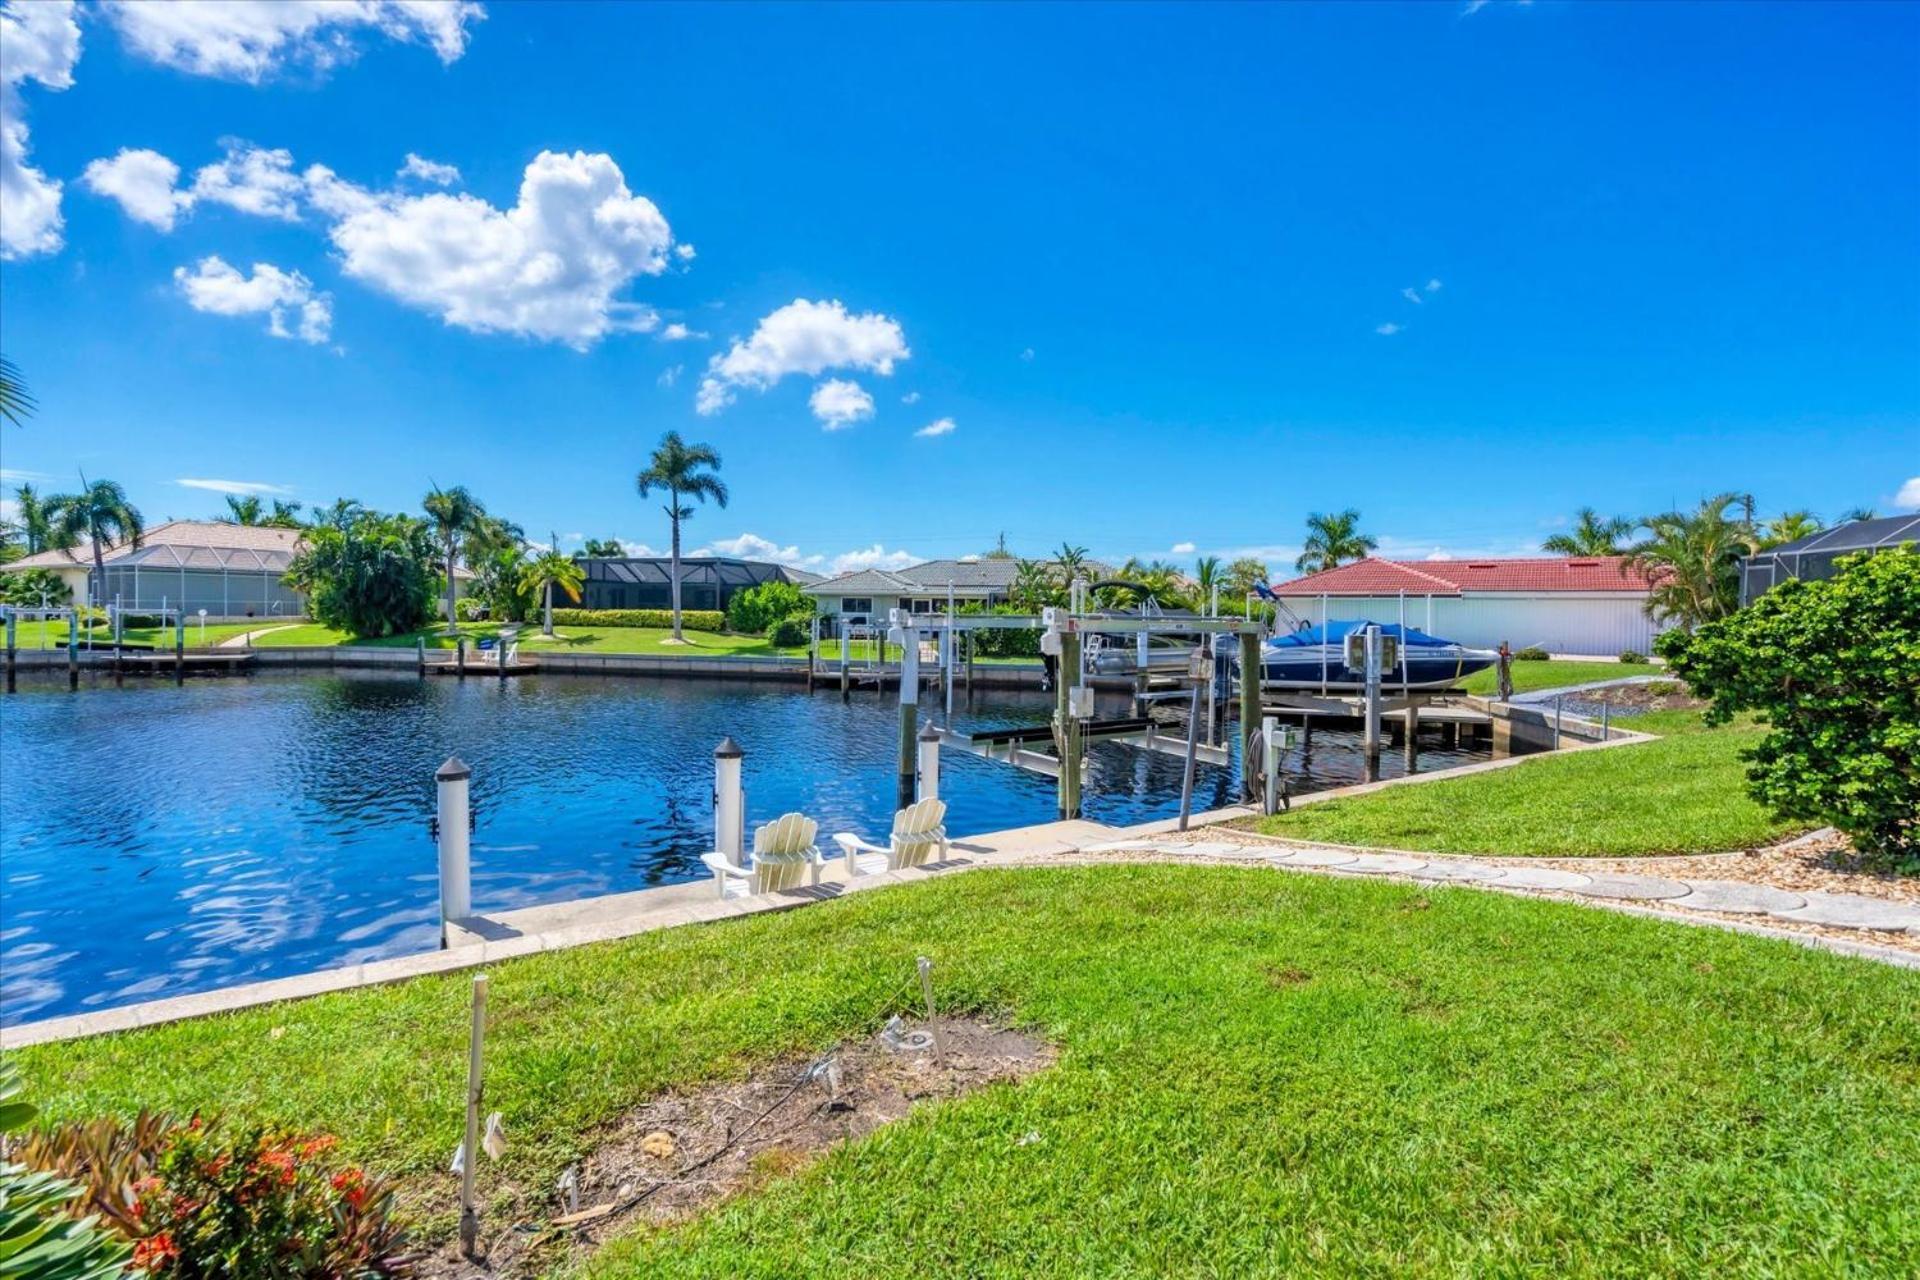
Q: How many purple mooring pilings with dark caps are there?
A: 0